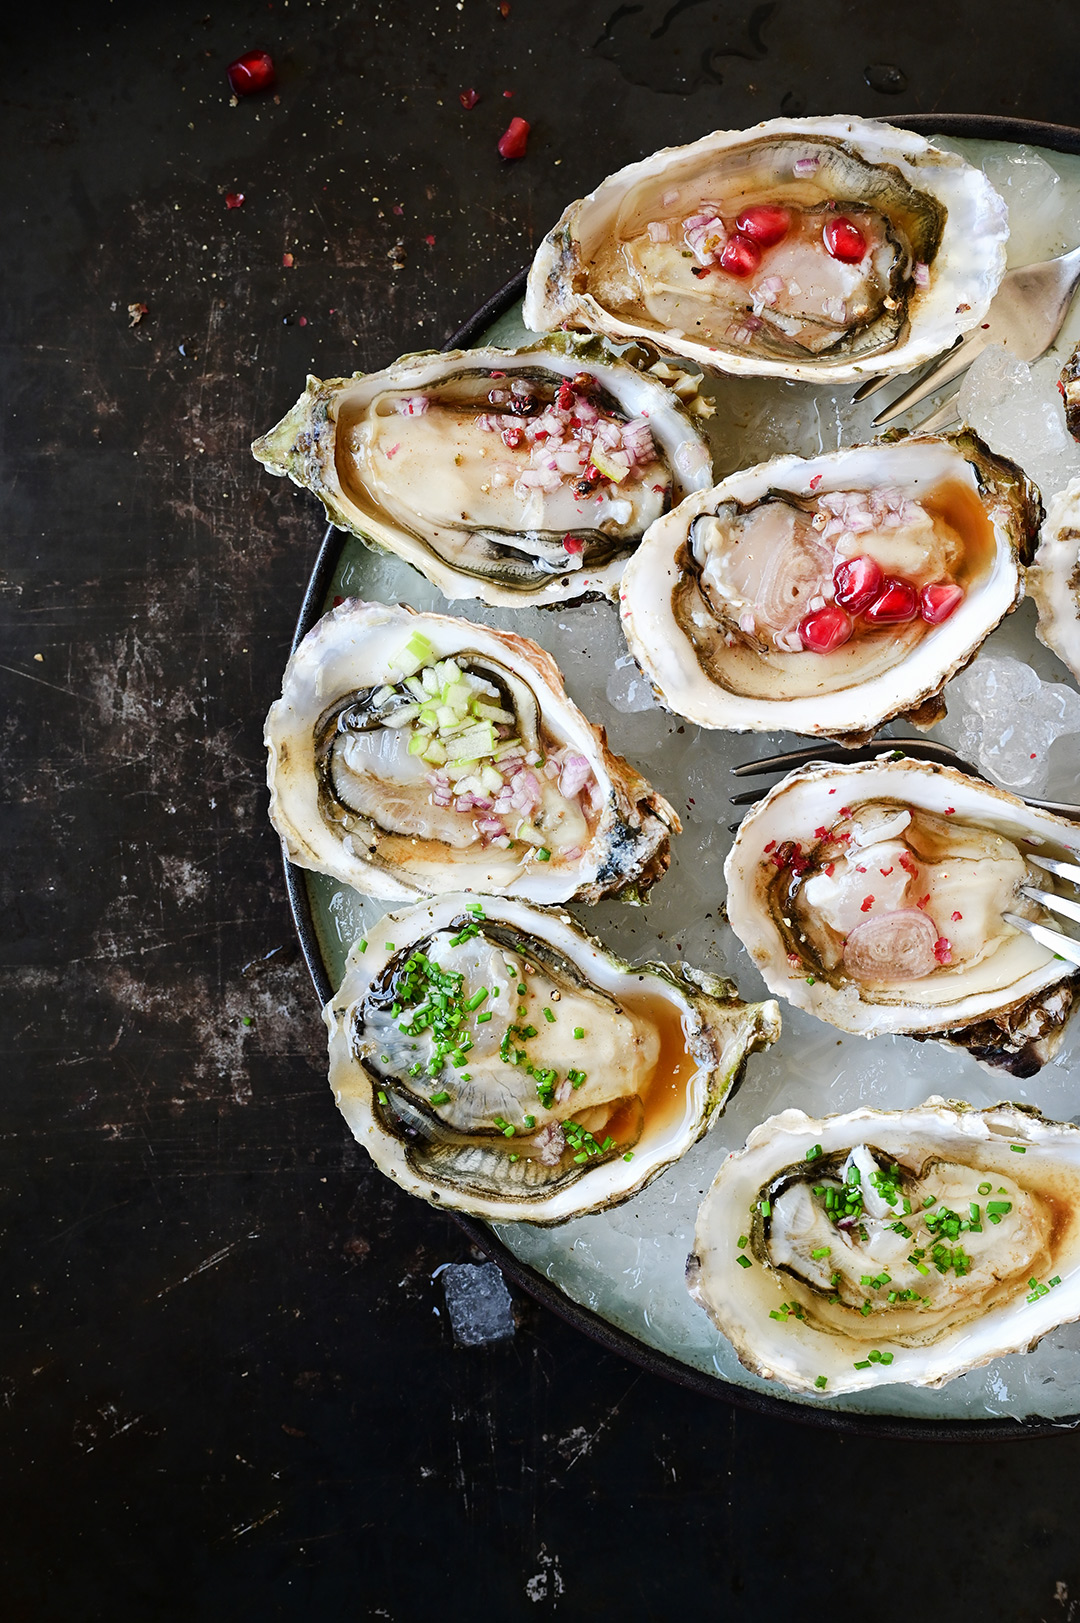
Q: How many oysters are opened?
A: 7